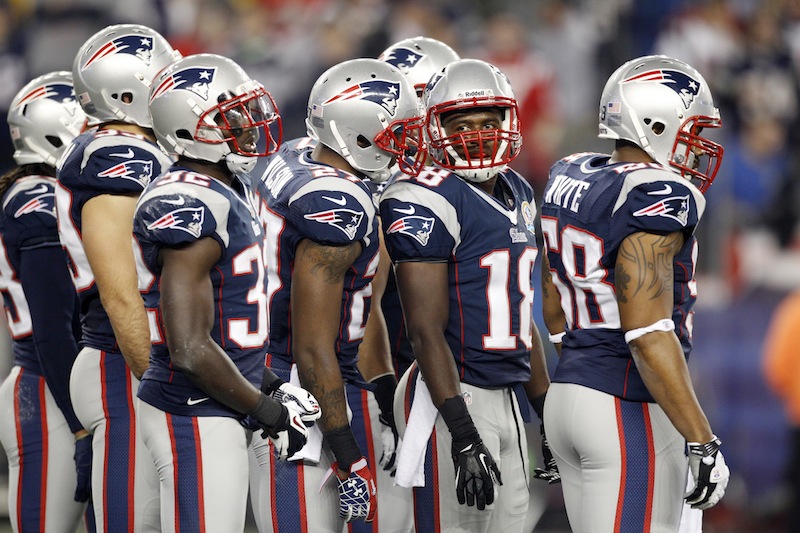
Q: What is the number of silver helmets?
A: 7